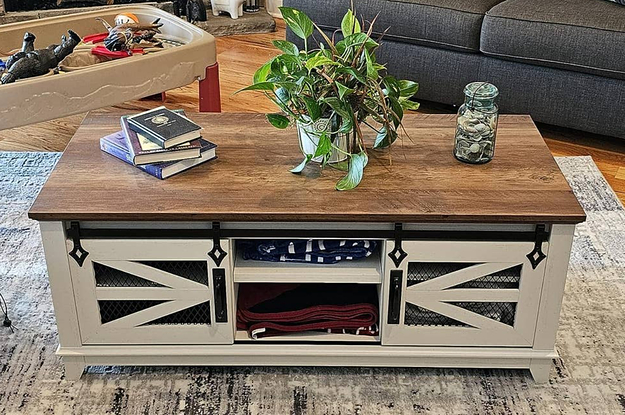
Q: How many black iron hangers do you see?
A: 4